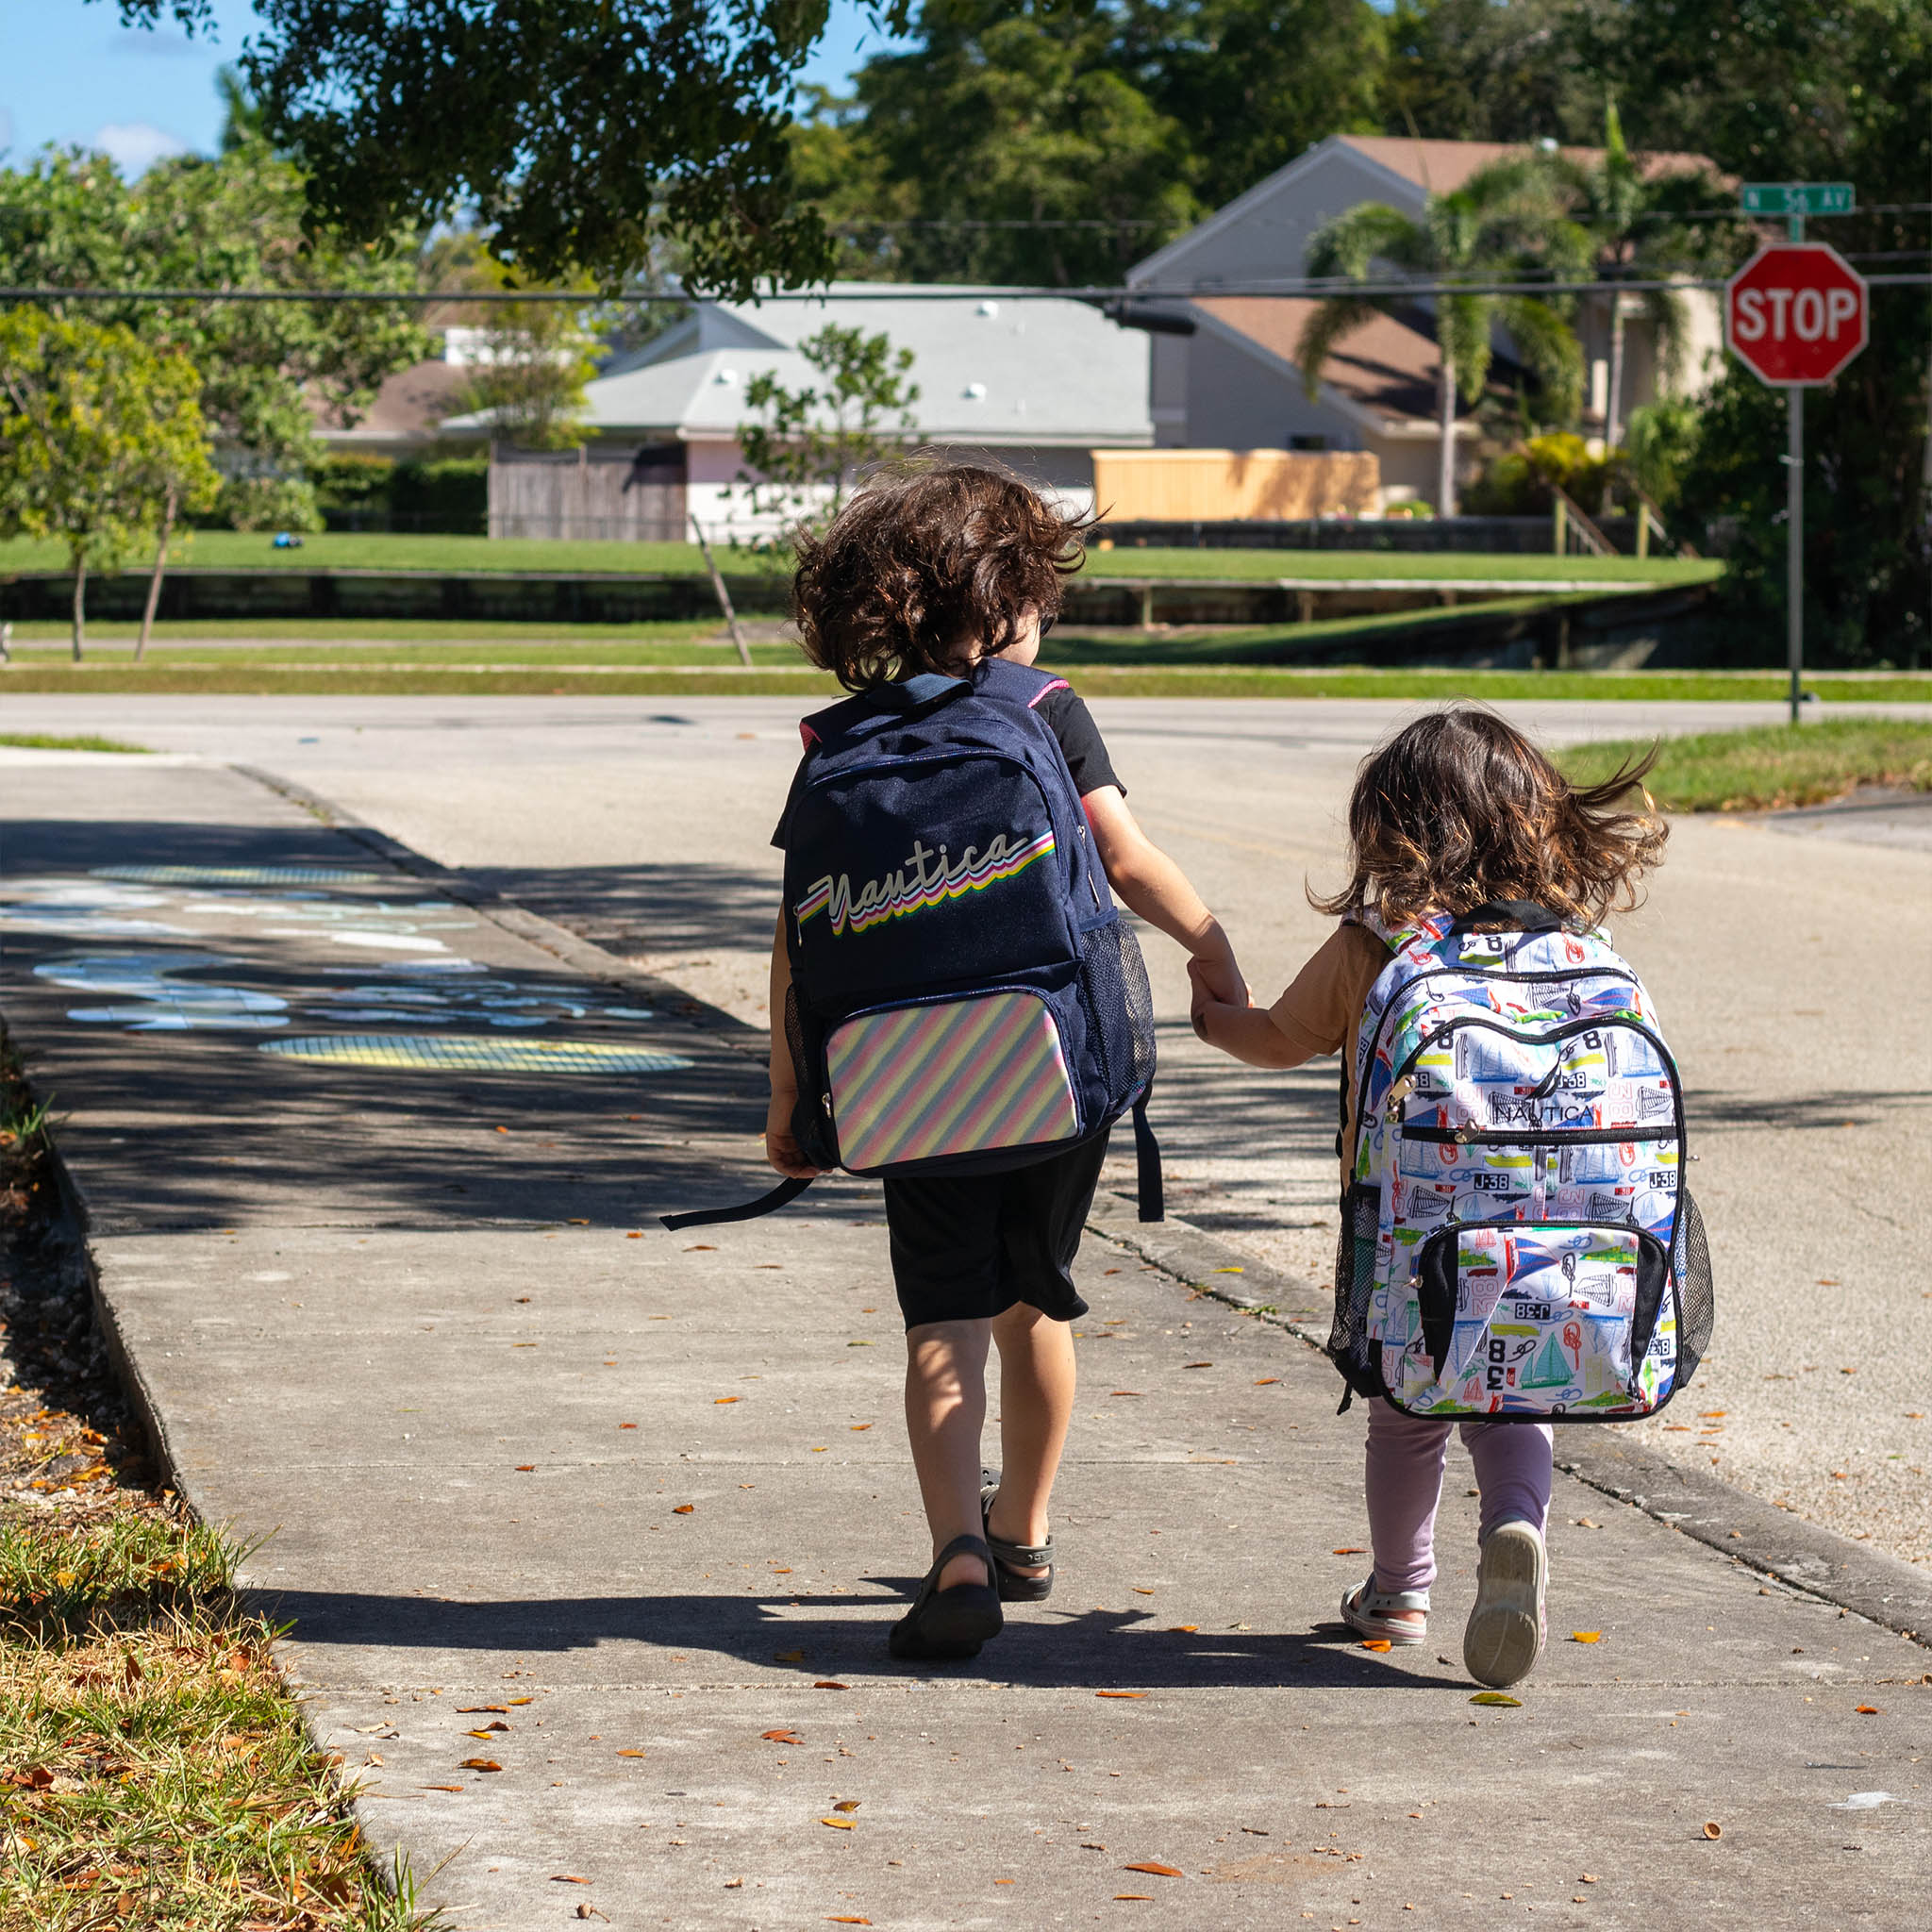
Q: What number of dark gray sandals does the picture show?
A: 2